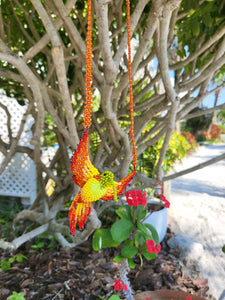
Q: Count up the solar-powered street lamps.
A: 0